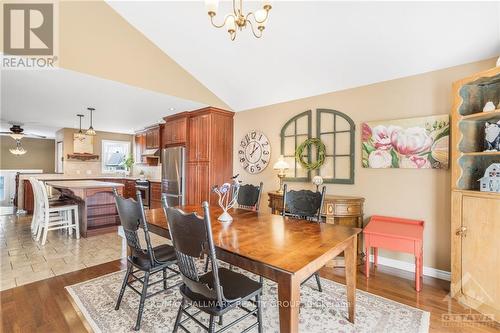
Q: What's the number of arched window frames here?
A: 2